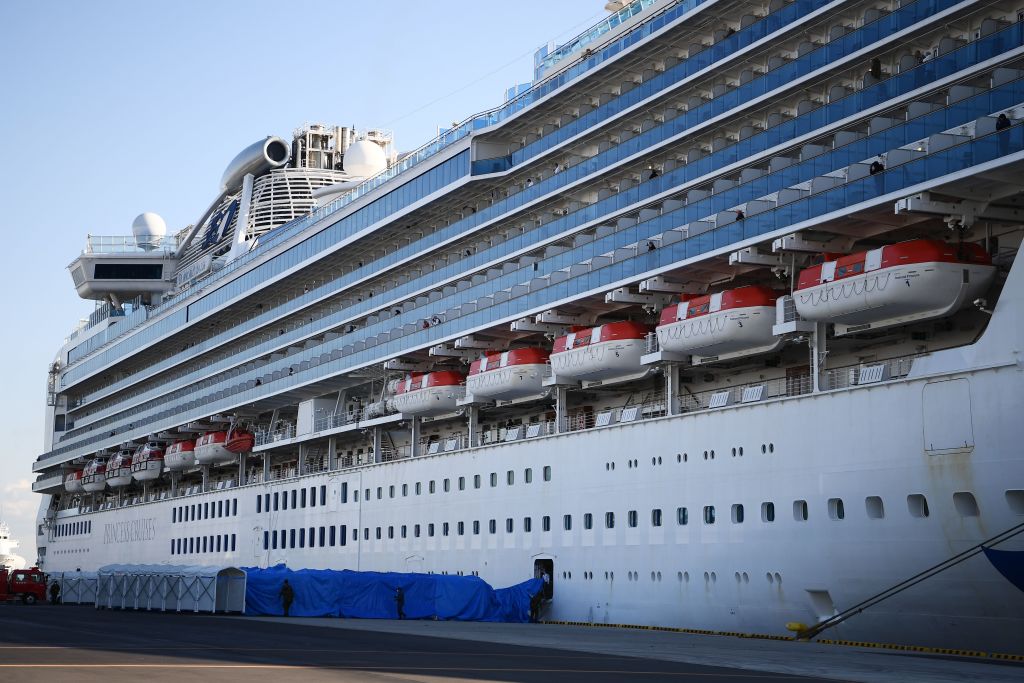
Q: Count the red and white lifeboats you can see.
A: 11